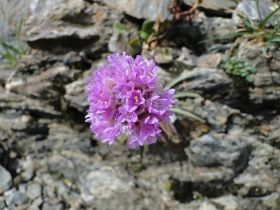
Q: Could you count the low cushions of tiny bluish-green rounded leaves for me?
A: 1